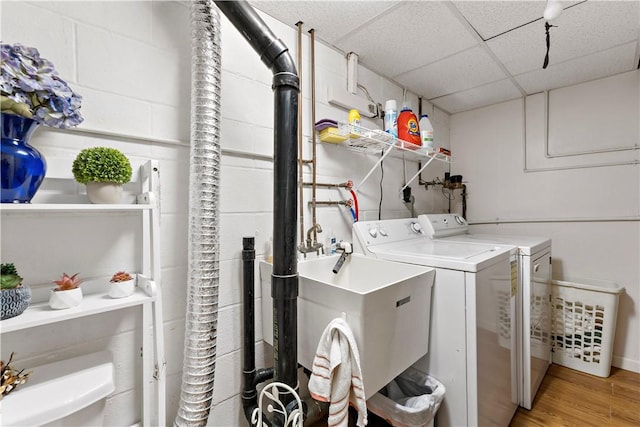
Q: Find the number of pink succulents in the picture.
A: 2